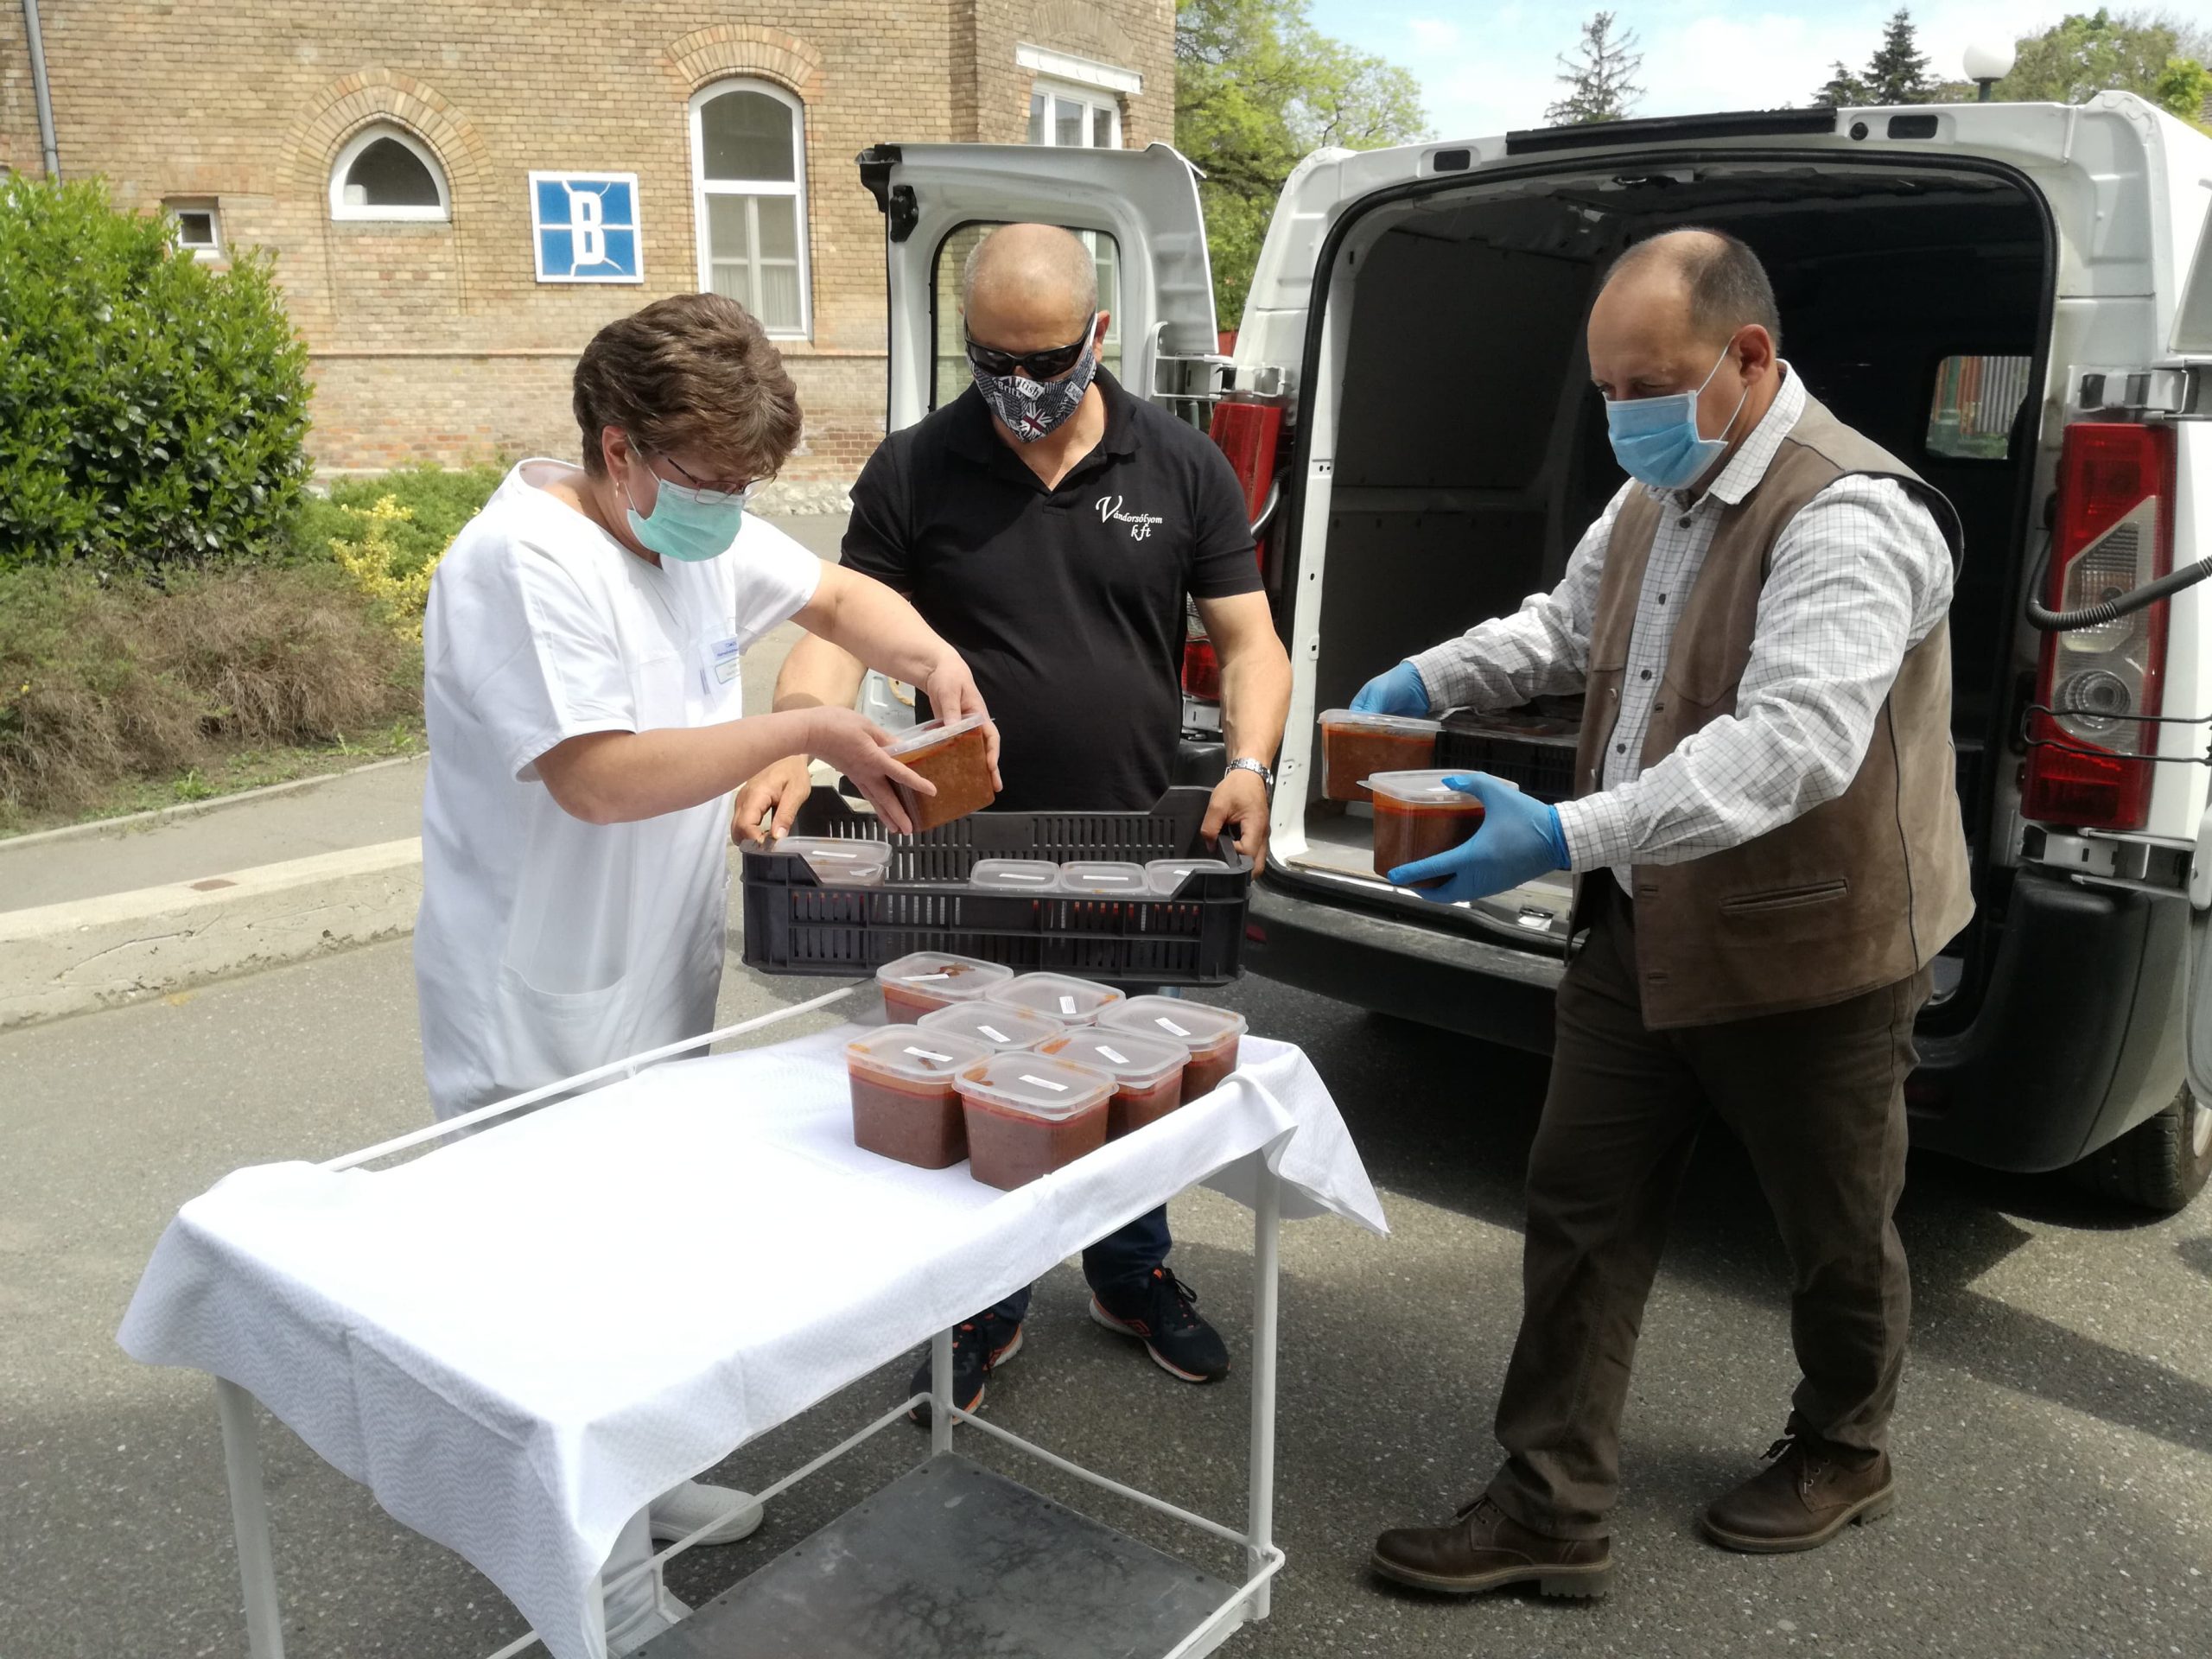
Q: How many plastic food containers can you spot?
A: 15